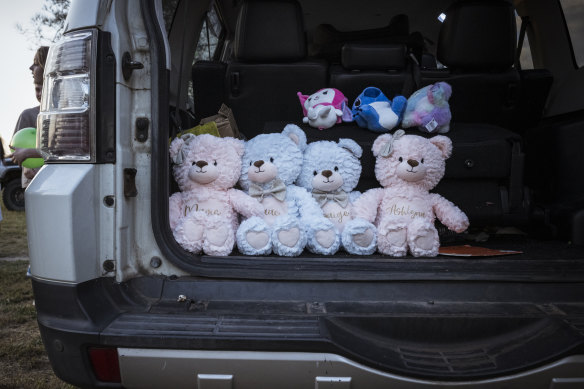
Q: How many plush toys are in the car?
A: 7